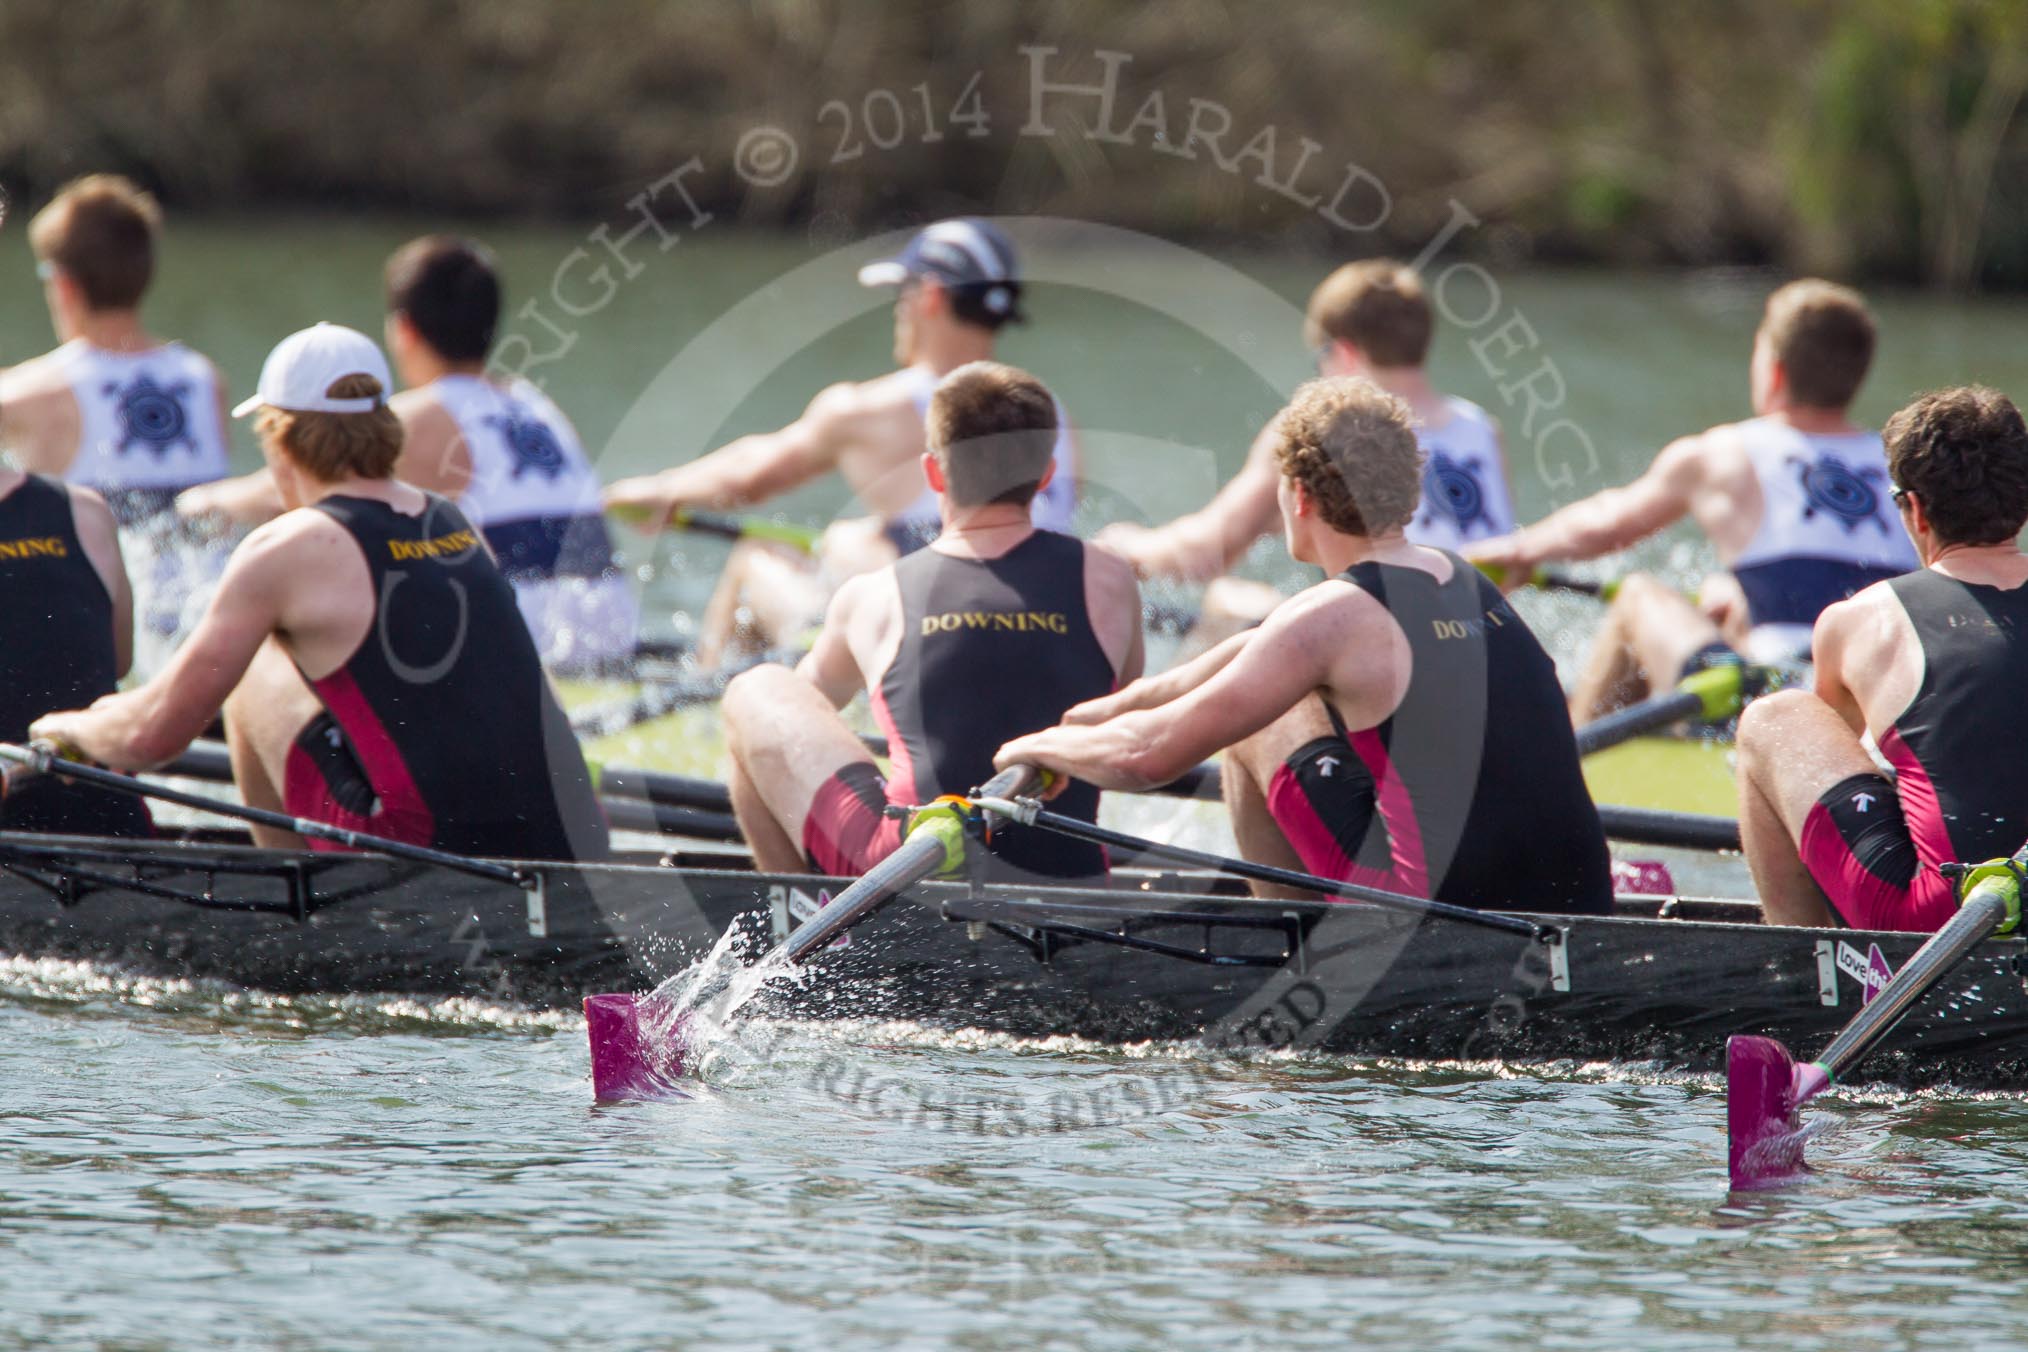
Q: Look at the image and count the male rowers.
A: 10